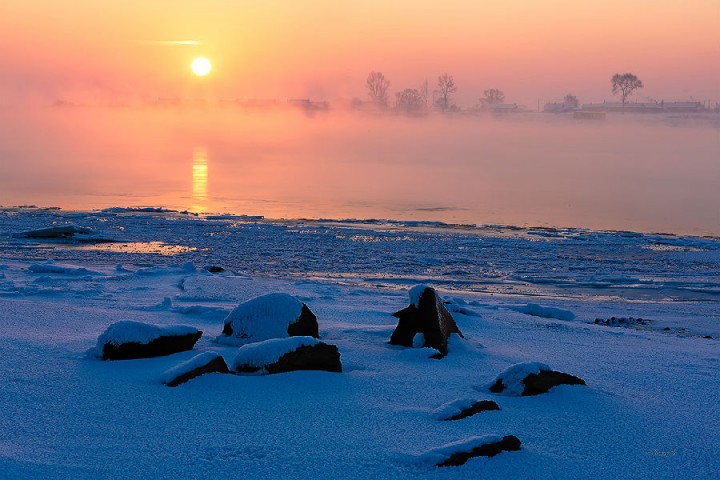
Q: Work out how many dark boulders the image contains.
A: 8